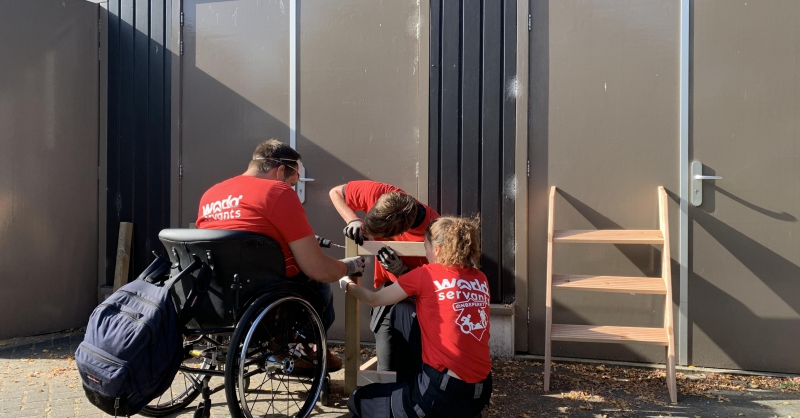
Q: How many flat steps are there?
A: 3